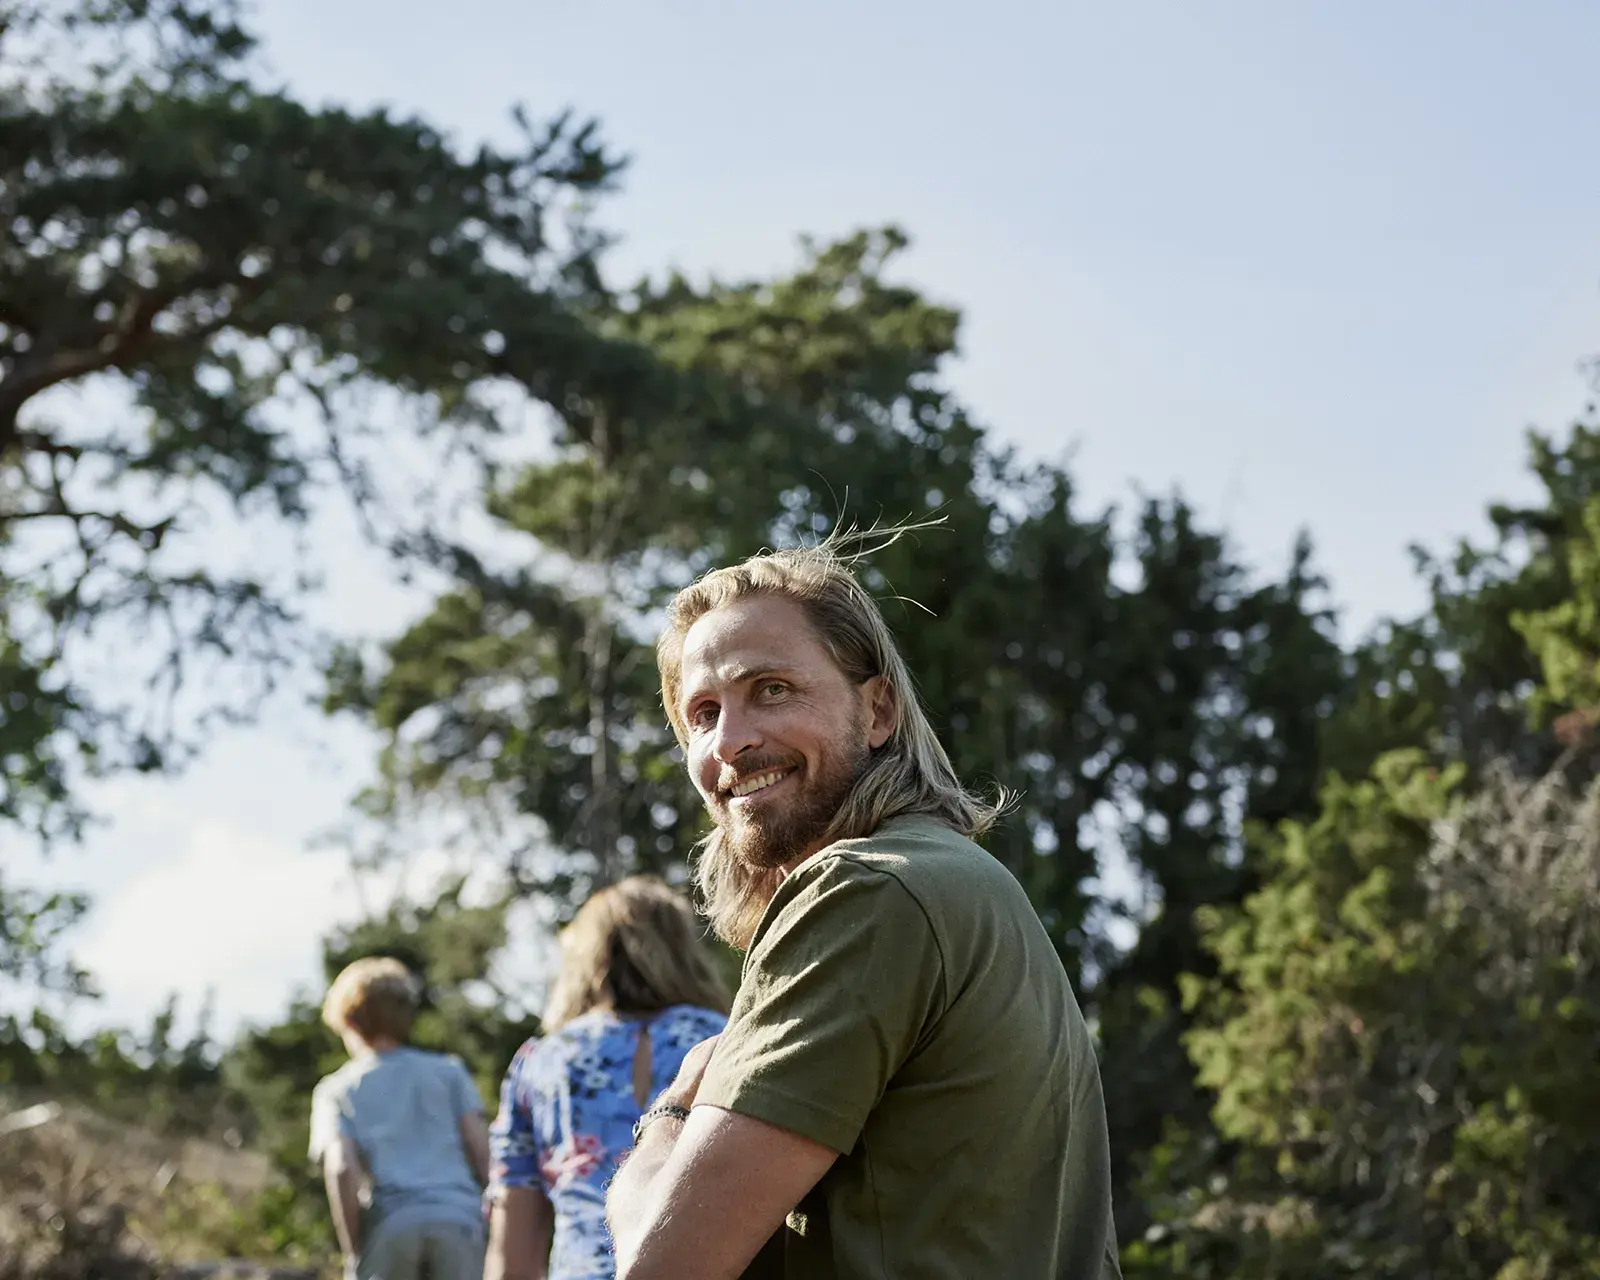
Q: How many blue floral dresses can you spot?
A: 1